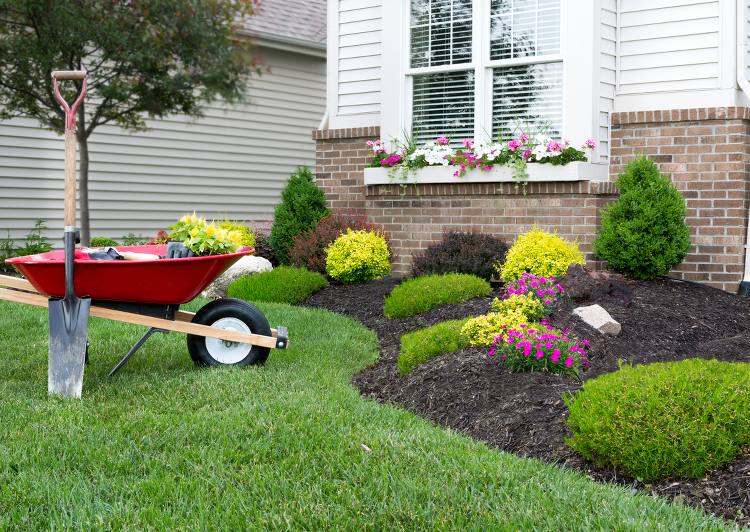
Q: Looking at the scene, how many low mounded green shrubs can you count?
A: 4